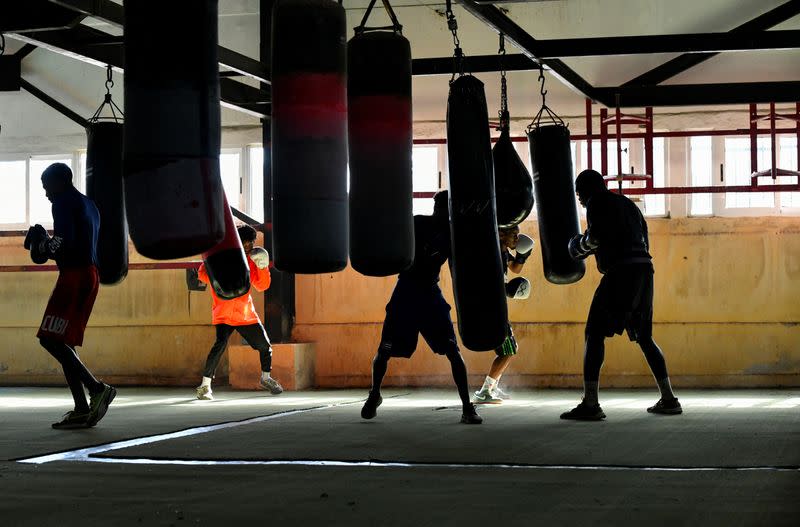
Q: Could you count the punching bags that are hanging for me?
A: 8